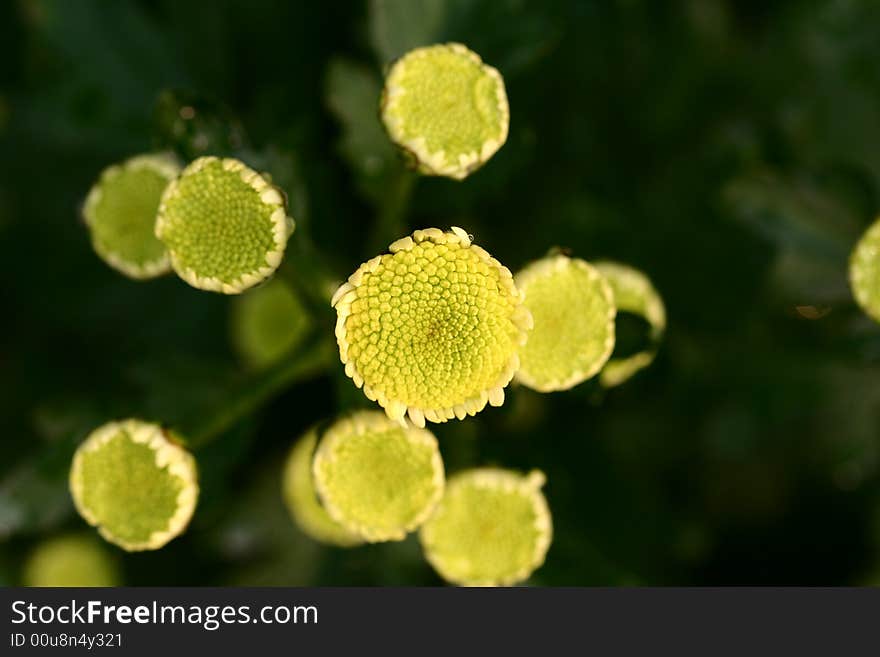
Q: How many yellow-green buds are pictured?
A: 13